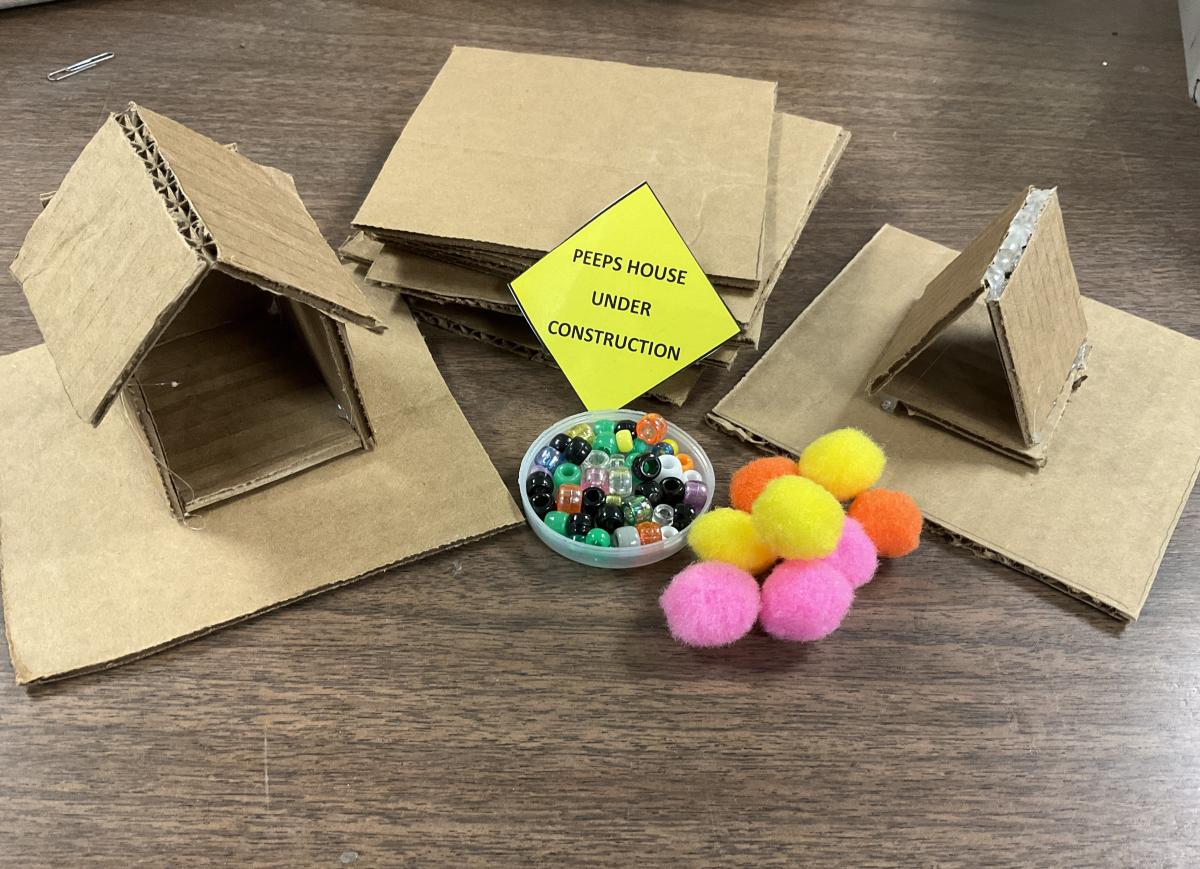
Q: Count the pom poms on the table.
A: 8